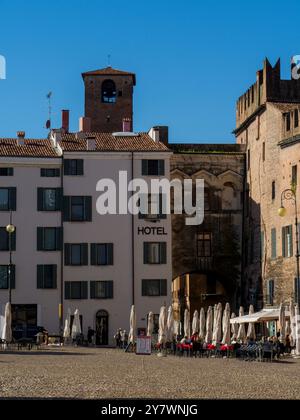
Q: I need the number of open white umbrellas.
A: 1